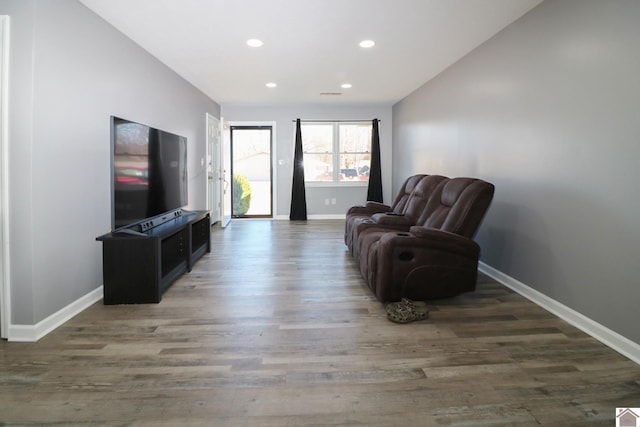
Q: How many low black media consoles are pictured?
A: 1